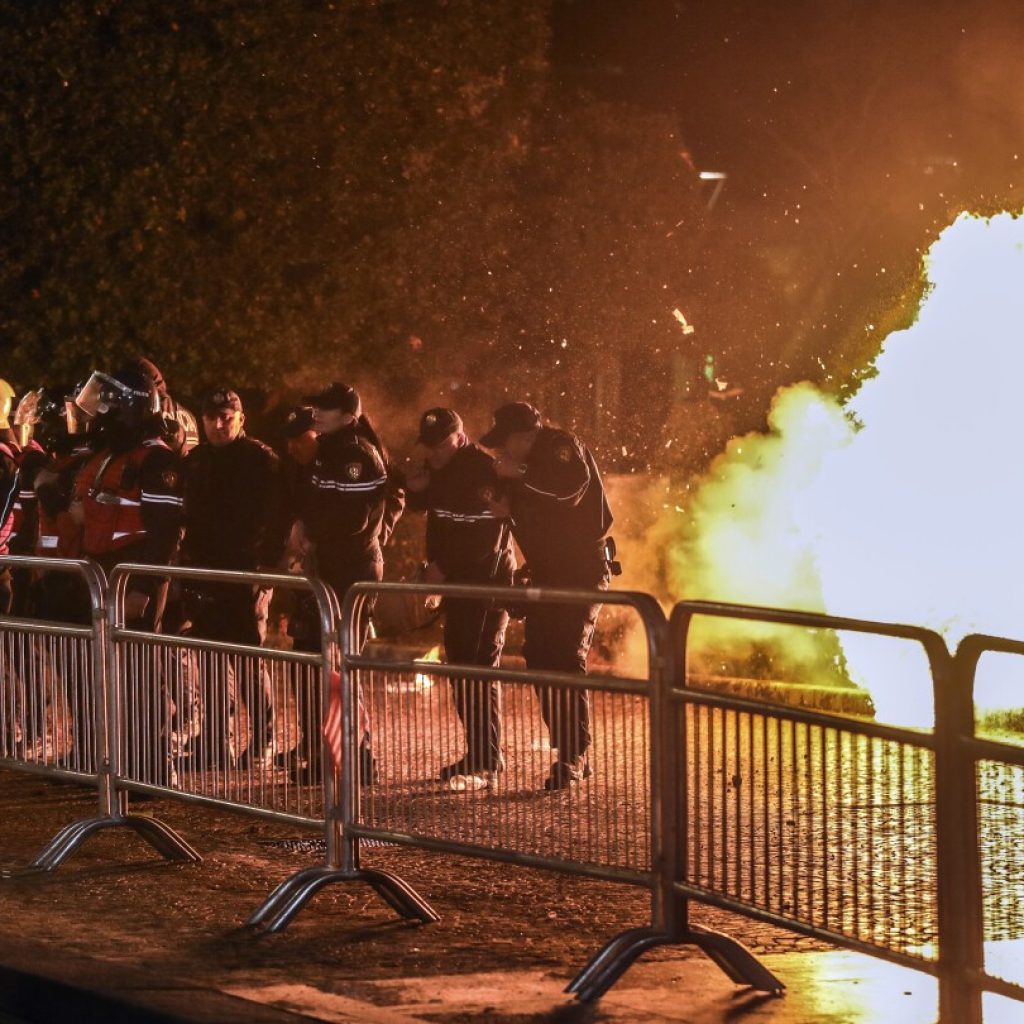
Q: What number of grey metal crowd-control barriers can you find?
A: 5